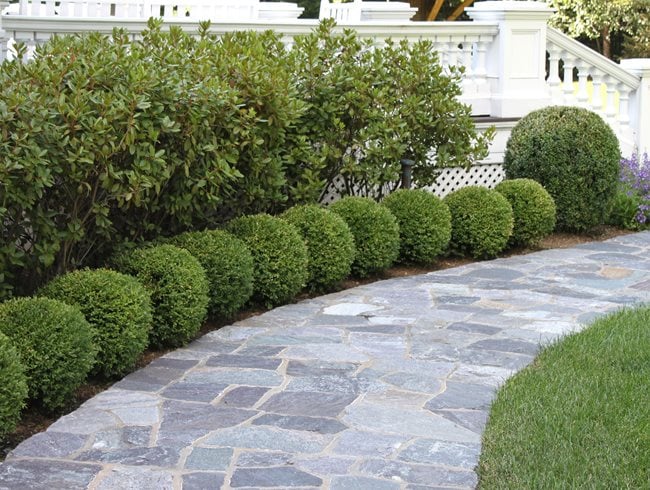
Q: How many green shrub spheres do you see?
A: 12